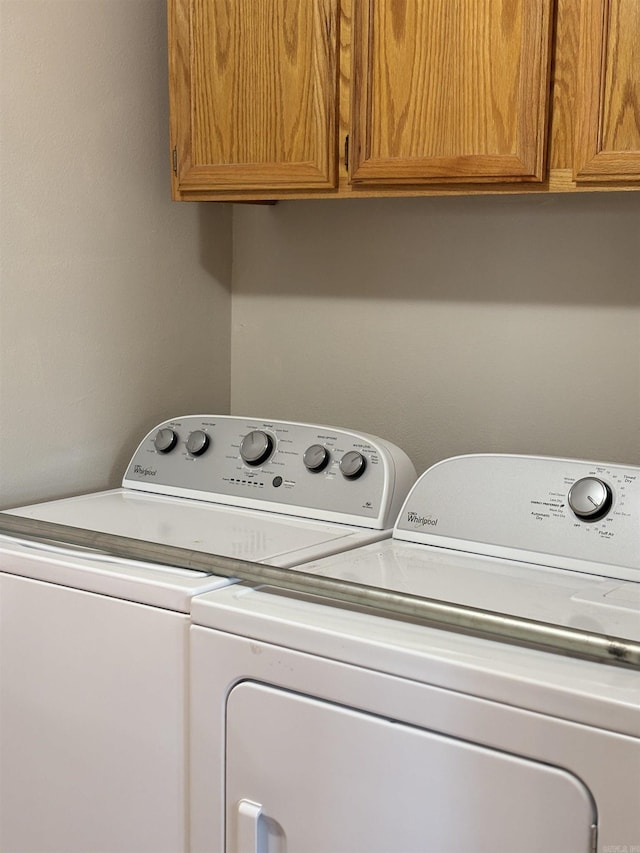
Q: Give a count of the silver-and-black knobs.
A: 6